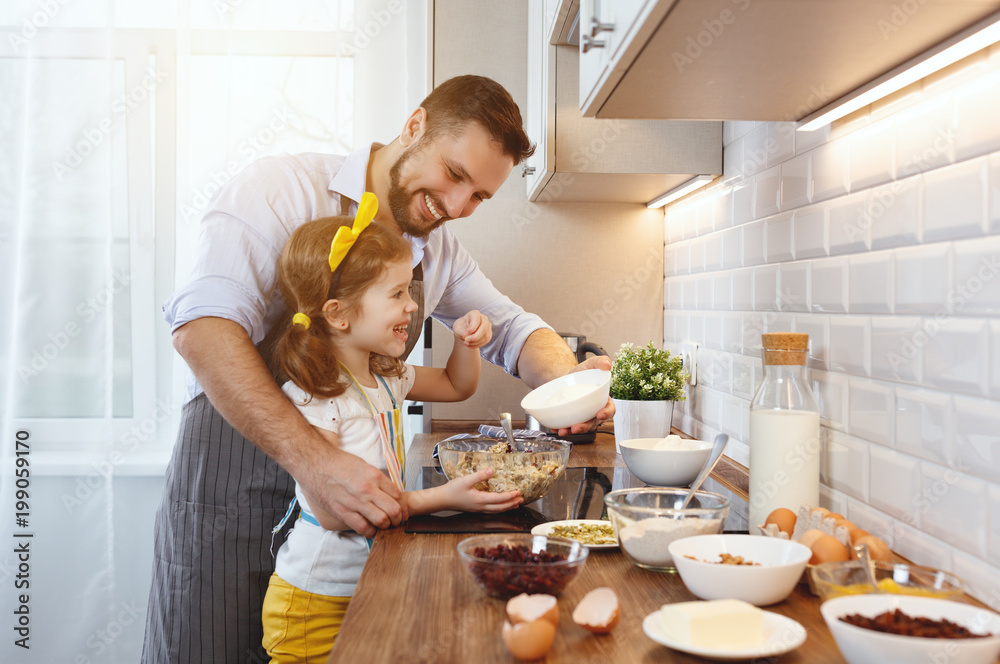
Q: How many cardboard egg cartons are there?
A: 1